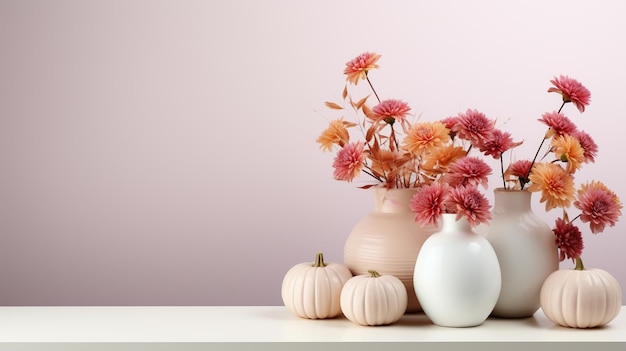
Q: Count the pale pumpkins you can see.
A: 3